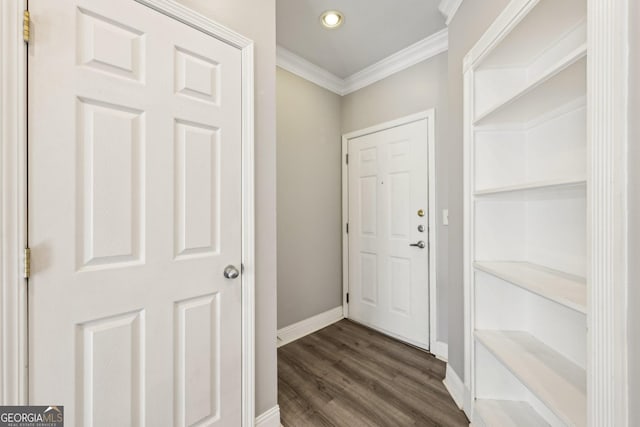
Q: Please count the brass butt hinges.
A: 2